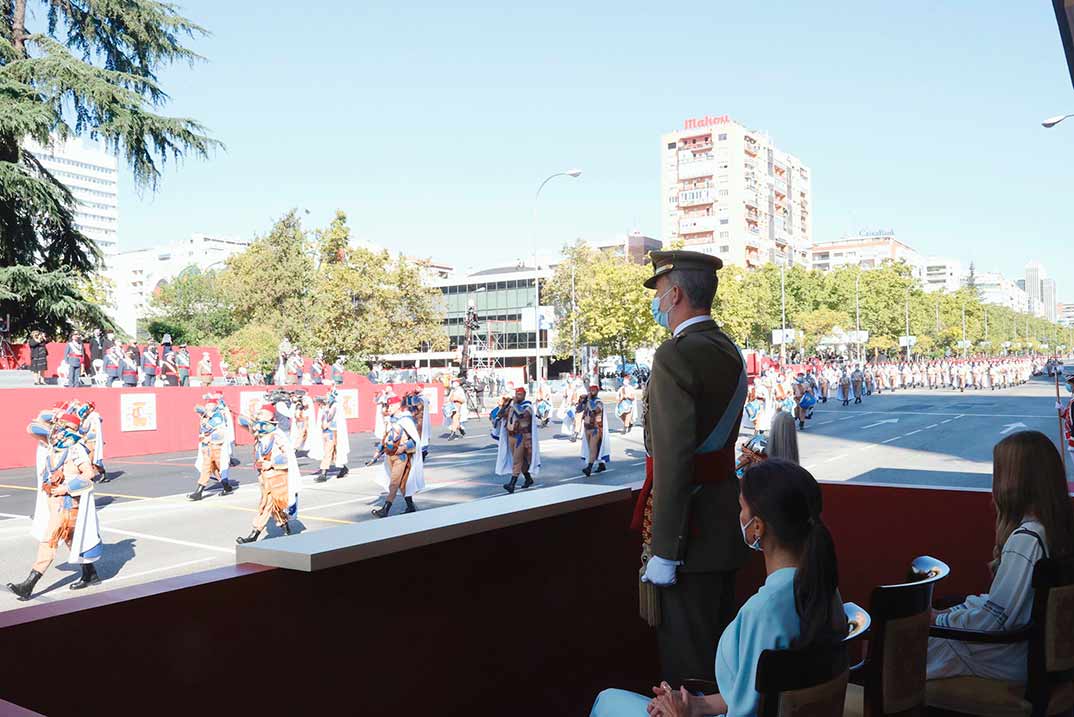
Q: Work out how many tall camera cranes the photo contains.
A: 1